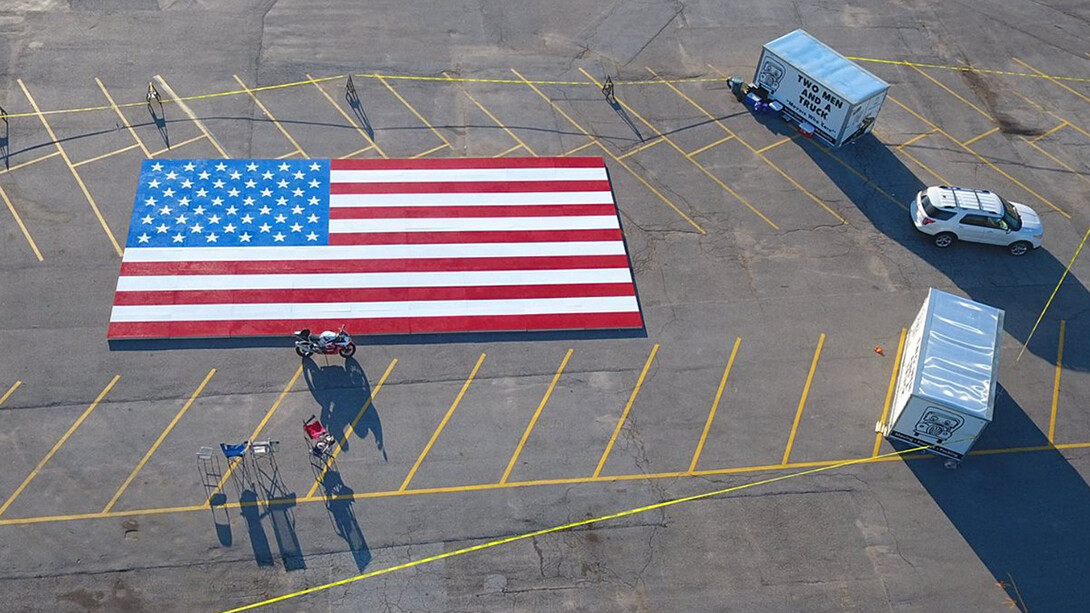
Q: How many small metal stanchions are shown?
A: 4